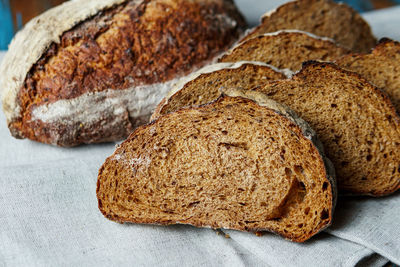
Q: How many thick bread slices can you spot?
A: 6